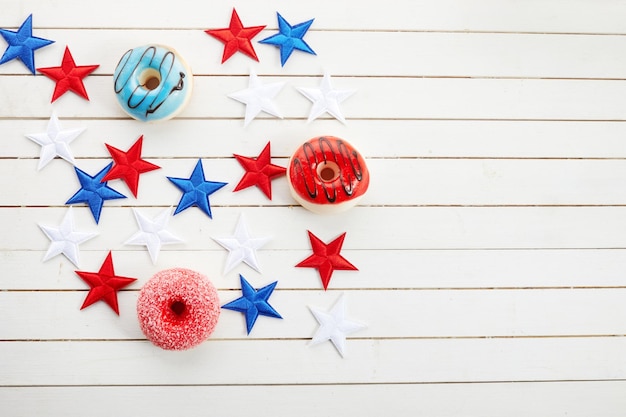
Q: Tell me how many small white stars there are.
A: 7